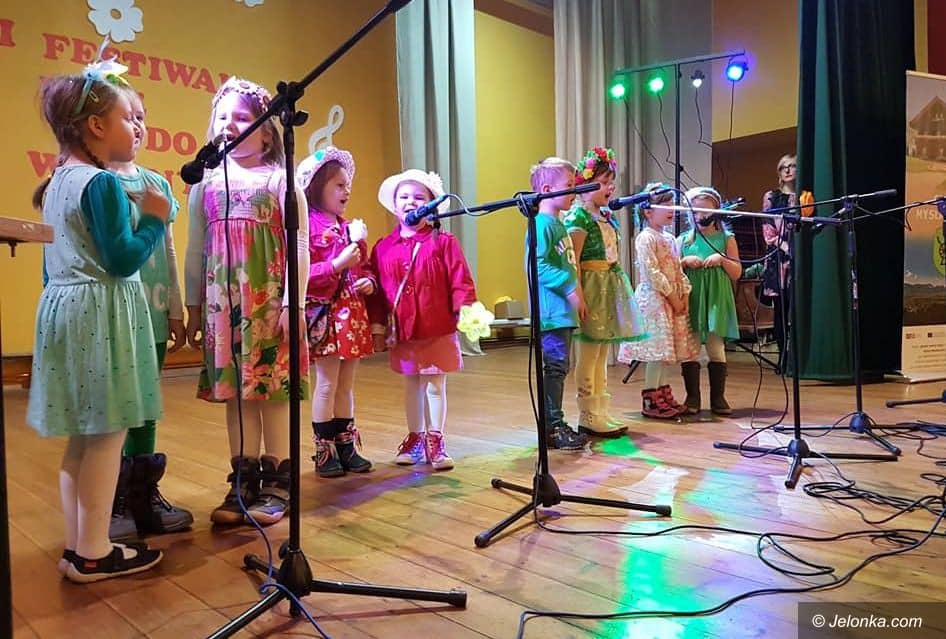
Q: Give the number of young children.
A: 9